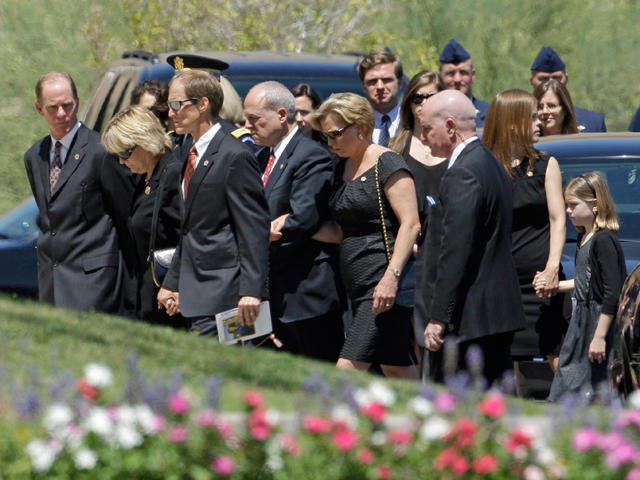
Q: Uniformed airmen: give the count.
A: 2